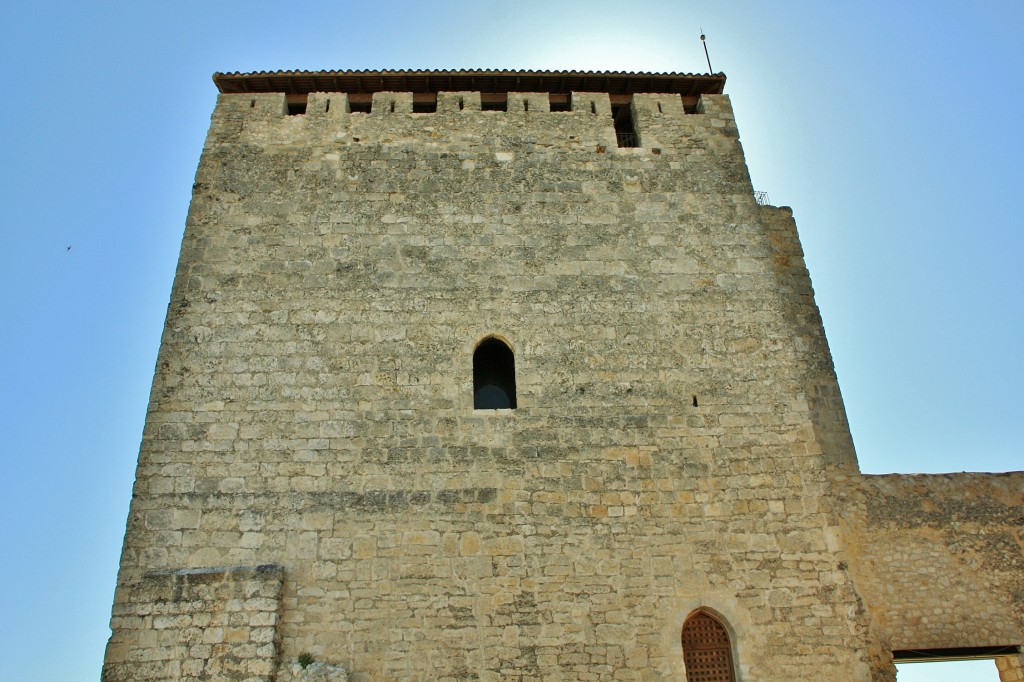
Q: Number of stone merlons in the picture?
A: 8